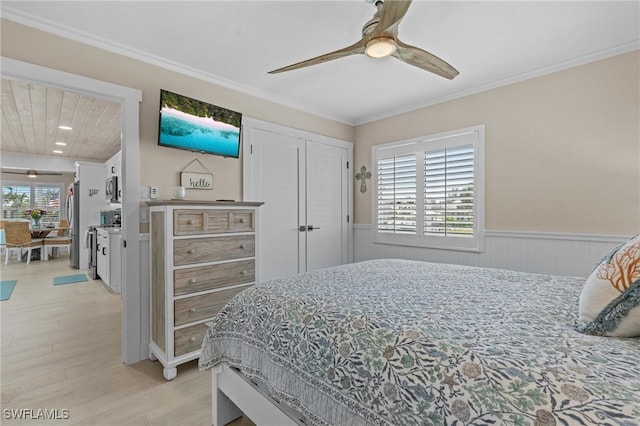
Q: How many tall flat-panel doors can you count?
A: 2